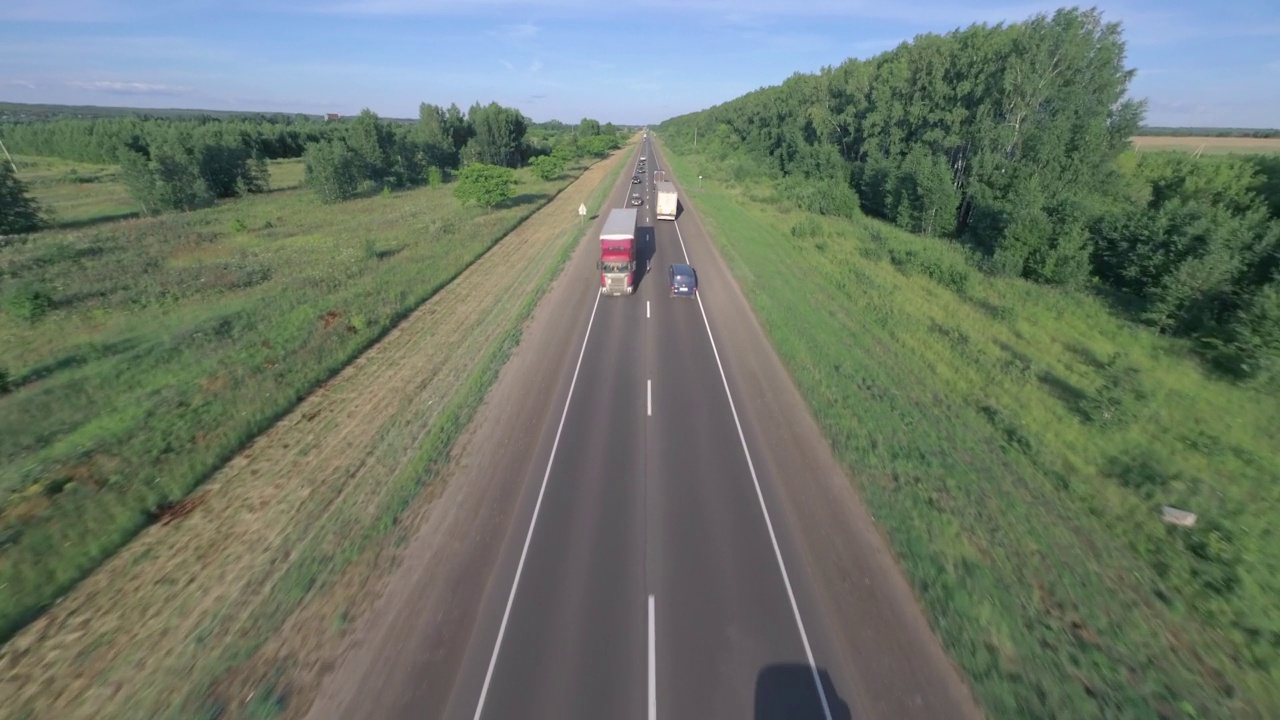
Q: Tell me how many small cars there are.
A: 6